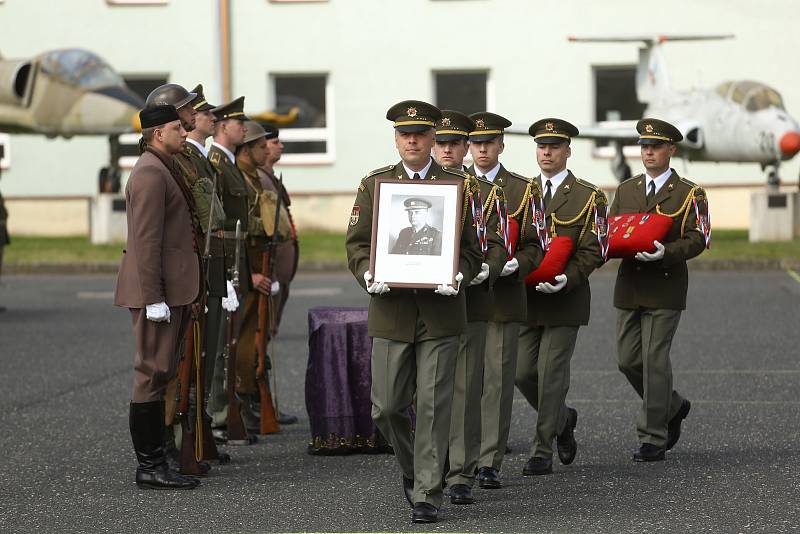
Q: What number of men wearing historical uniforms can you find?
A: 4